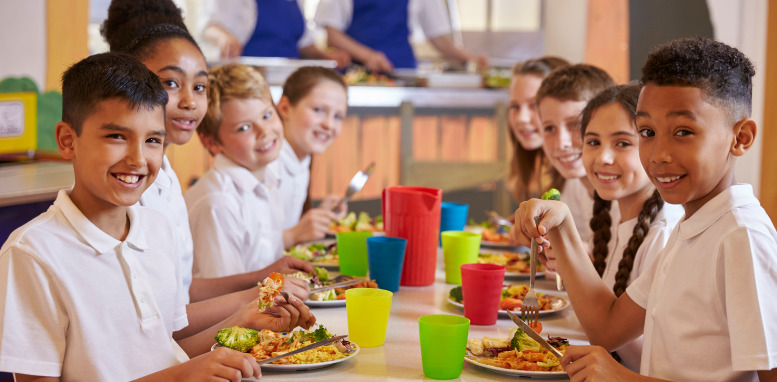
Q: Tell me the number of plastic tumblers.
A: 7